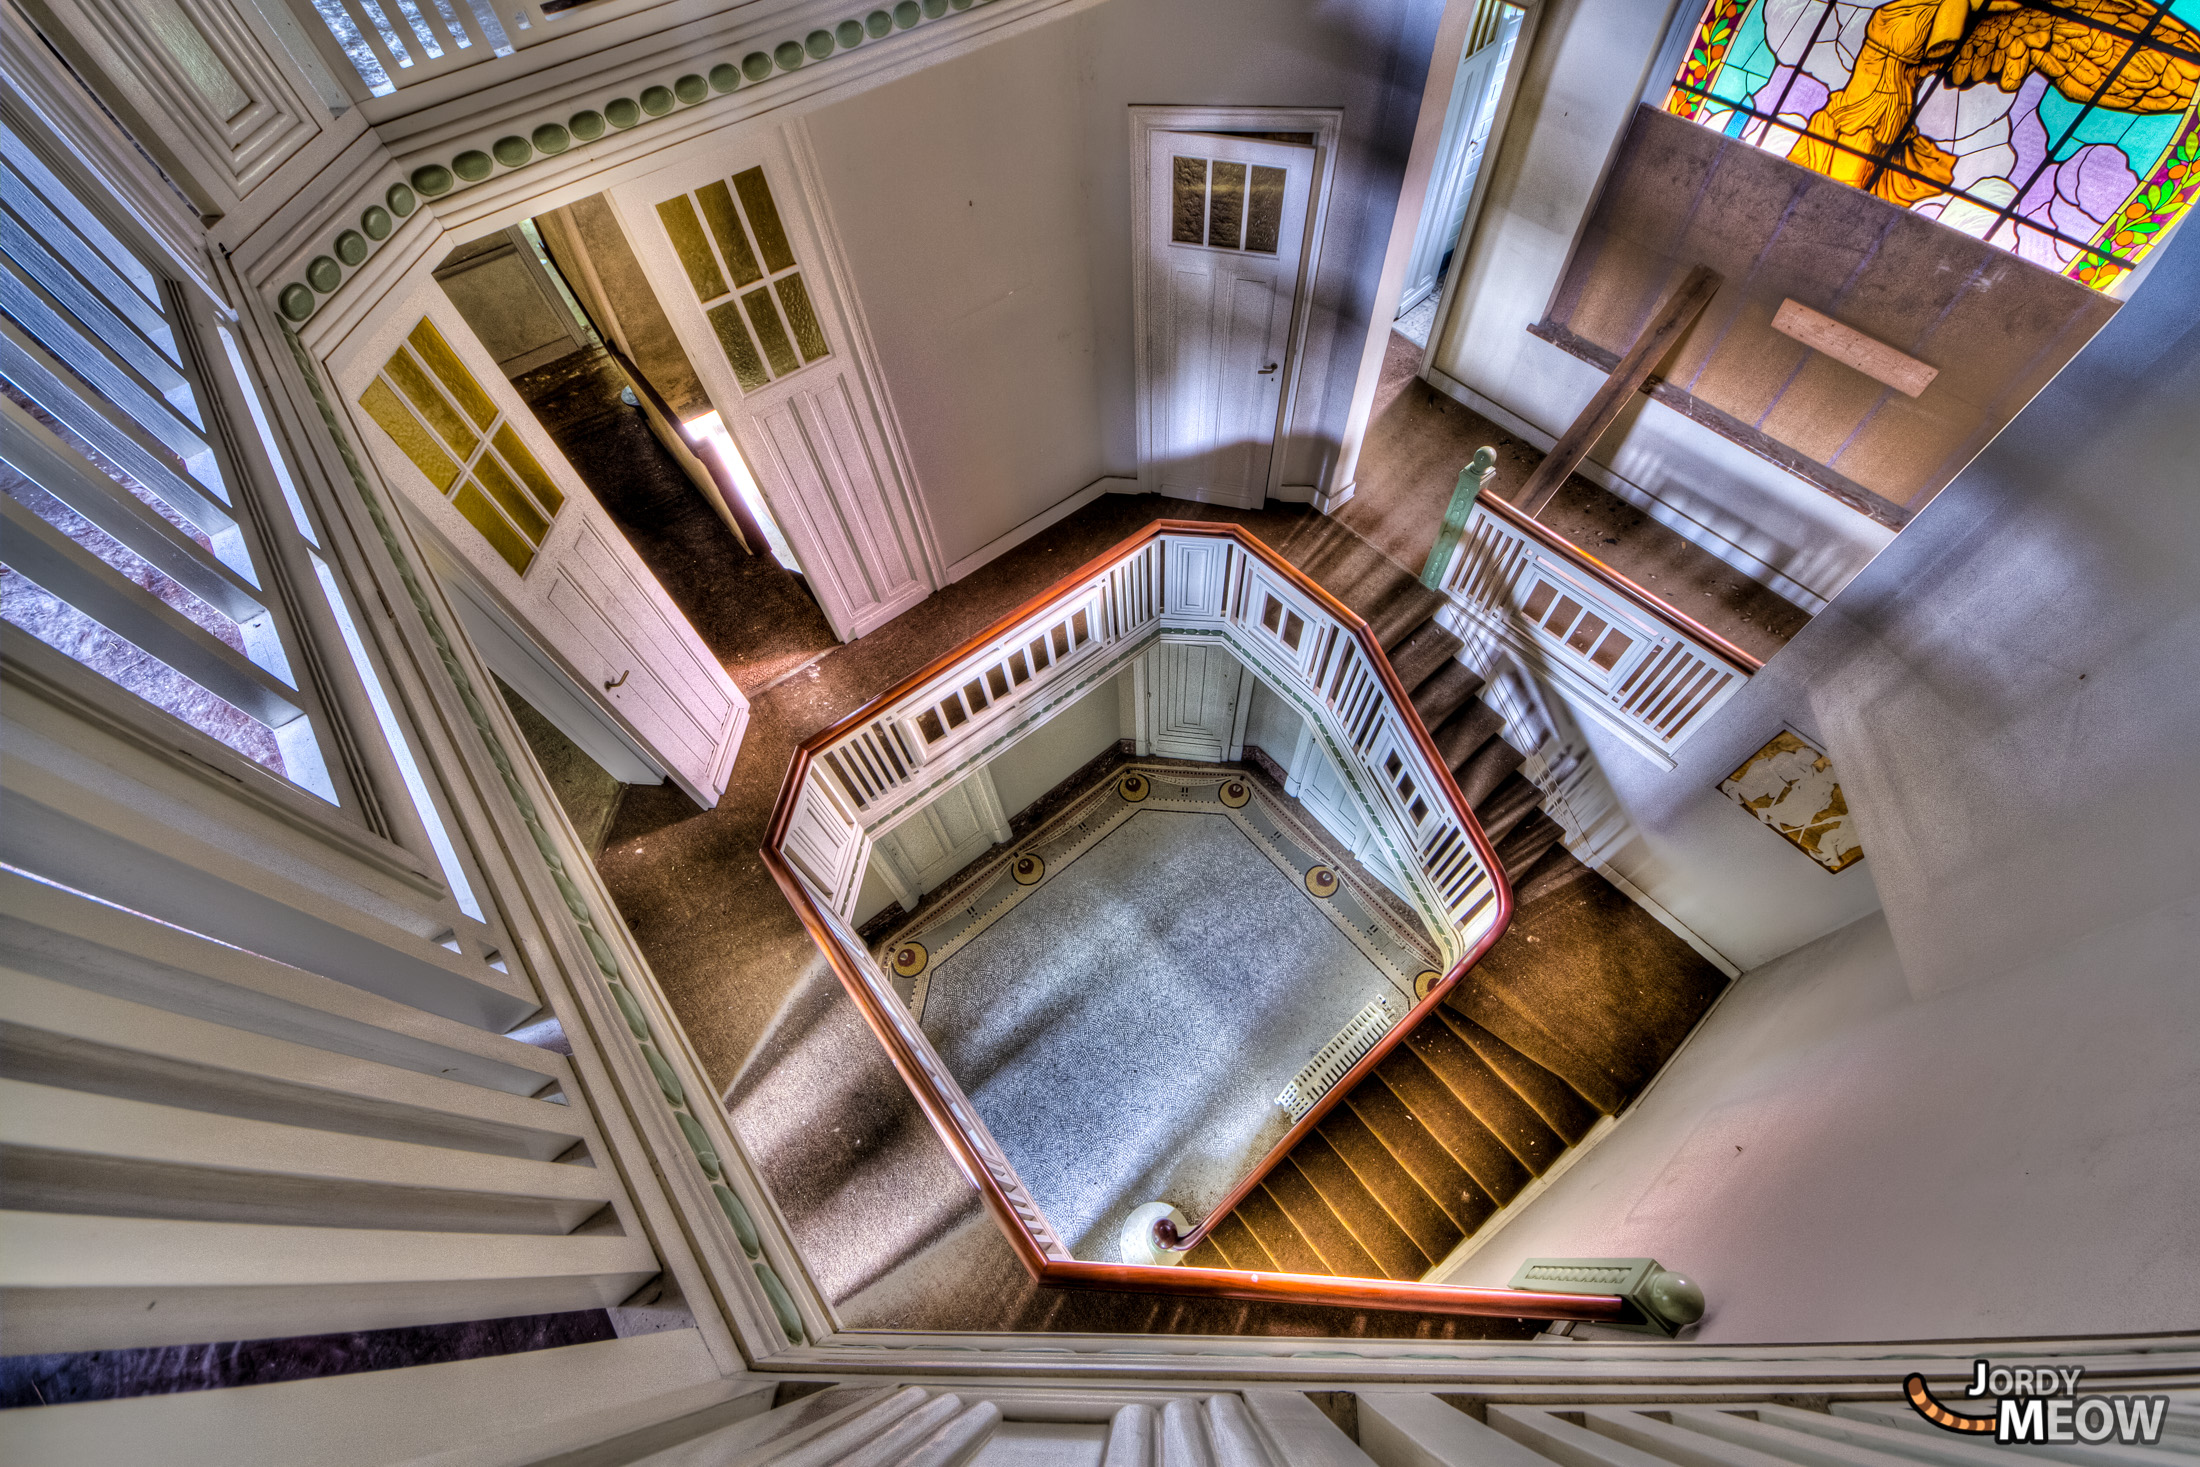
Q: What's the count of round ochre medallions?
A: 6